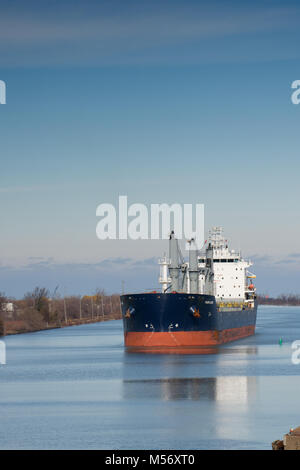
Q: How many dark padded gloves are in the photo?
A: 0